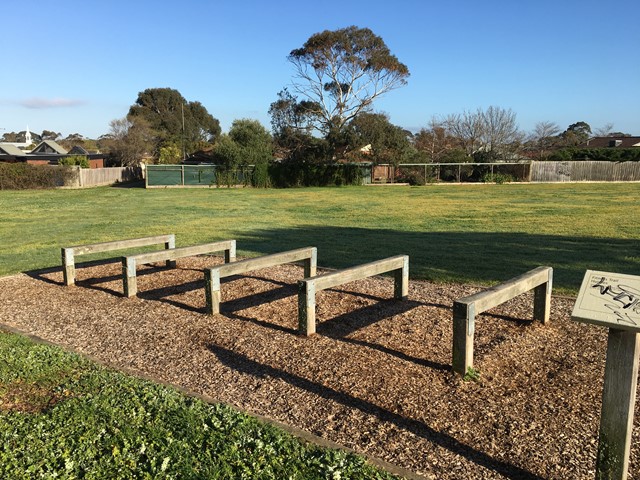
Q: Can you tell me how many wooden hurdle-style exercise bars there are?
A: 5